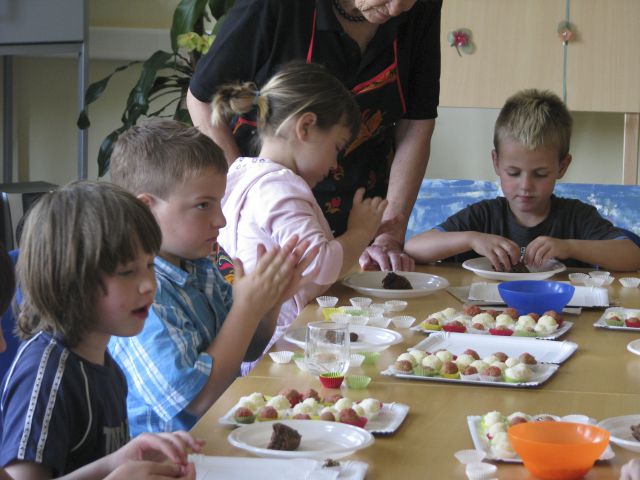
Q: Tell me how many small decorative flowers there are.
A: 2